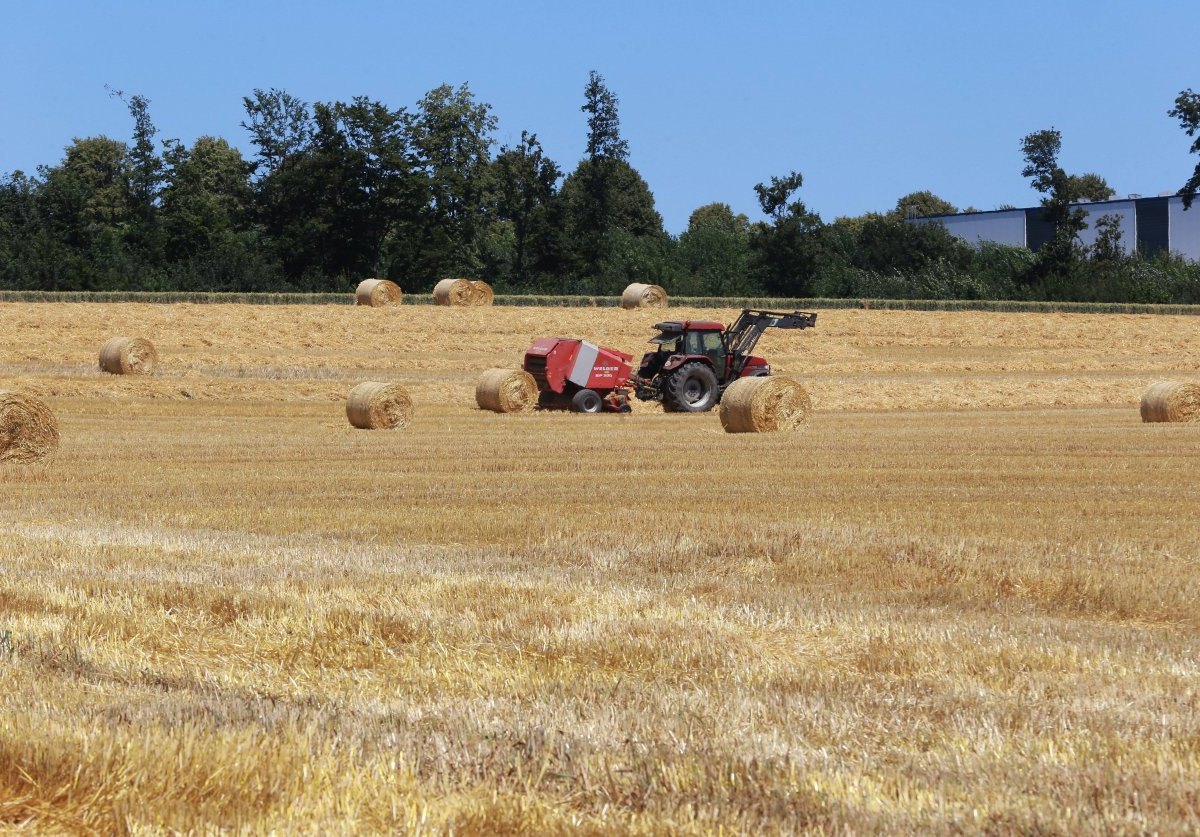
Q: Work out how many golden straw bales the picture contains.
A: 10